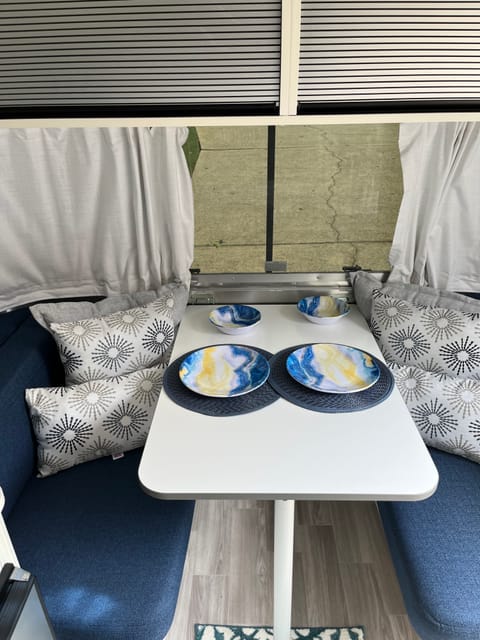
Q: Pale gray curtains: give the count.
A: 2